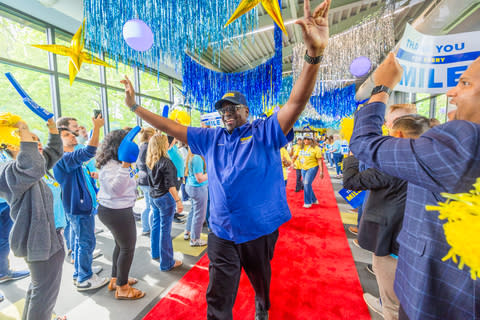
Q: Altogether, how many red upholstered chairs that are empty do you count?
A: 0